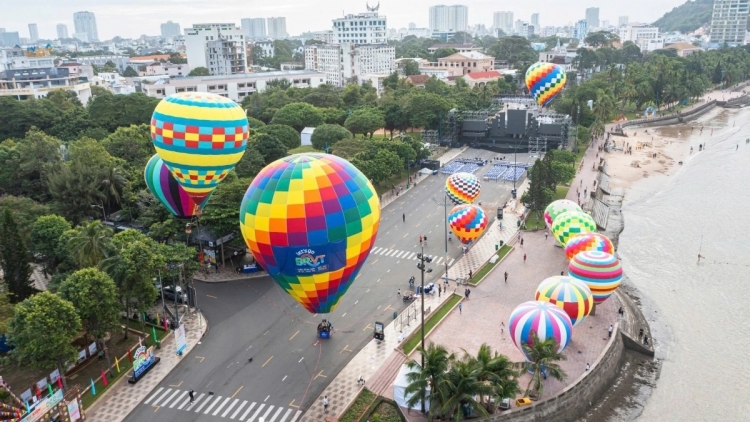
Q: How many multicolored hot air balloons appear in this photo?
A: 12